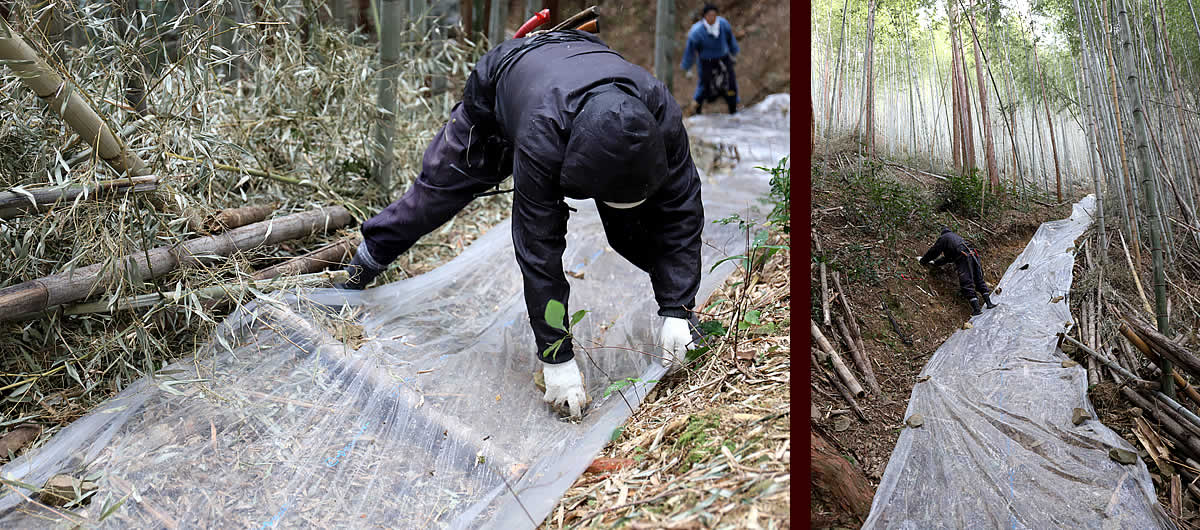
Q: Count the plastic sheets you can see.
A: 2